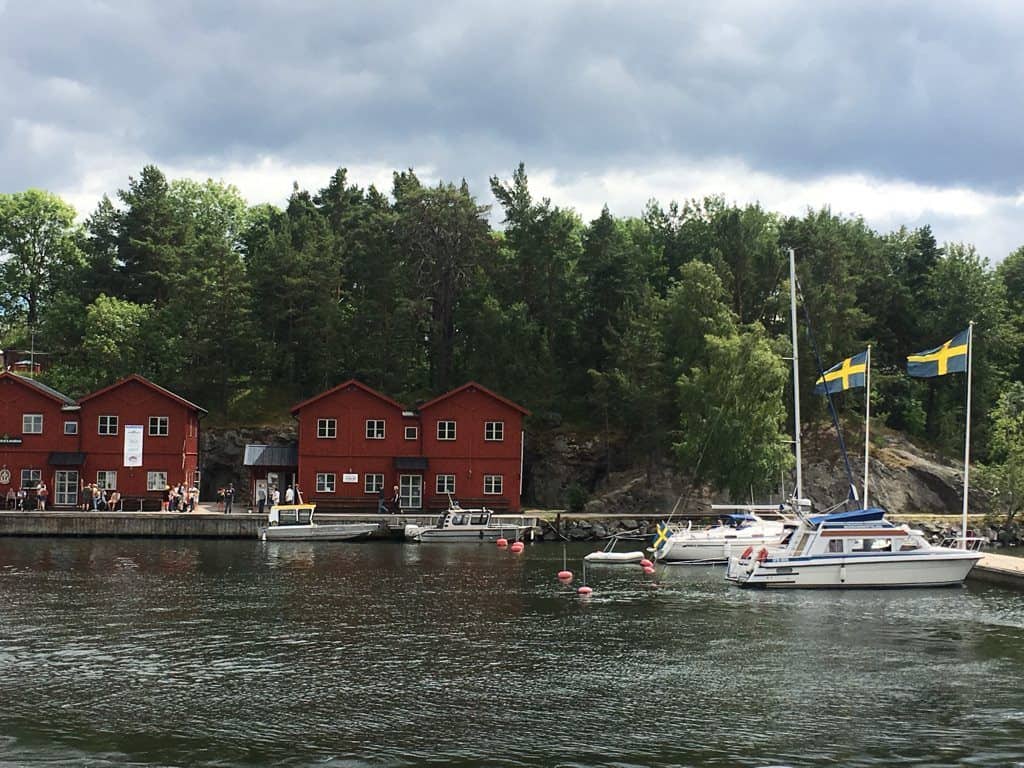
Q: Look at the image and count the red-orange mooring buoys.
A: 7